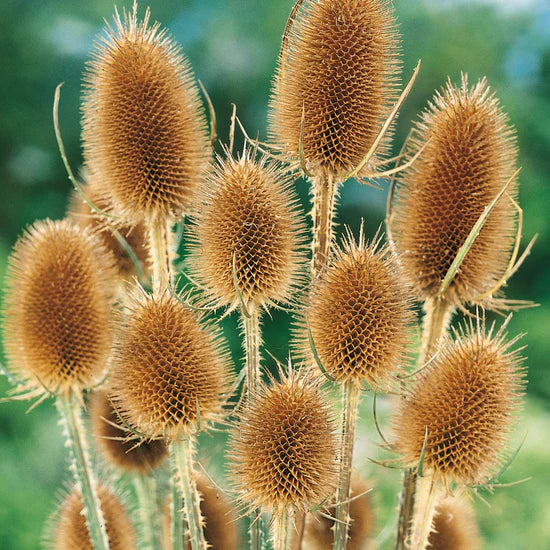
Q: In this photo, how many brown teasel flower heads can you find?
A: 15